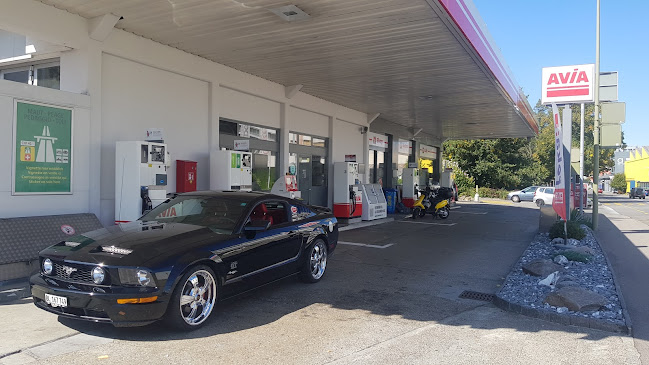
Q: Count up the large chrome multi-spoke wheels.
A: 2